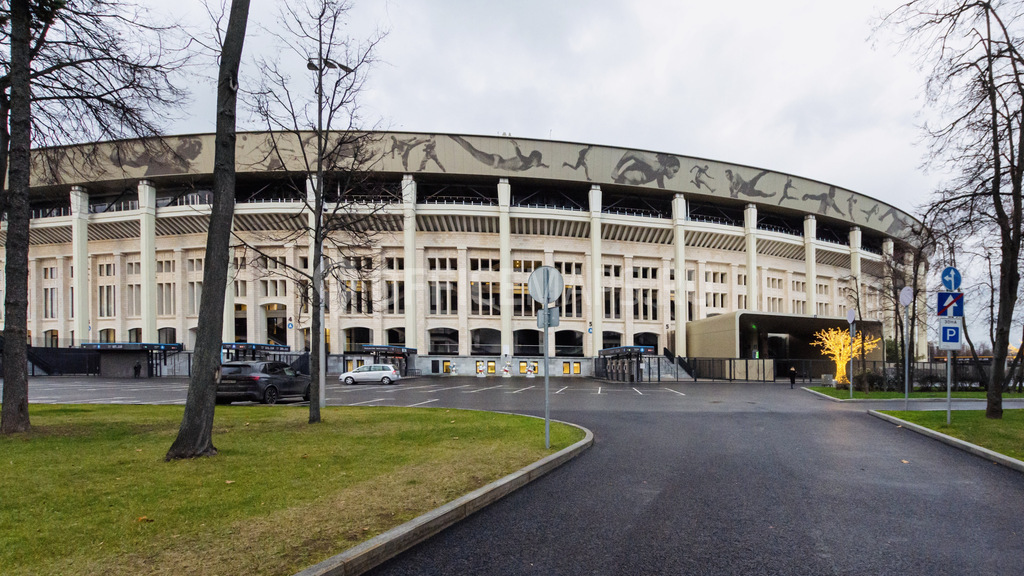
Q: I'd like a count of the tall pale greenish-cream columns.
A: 14